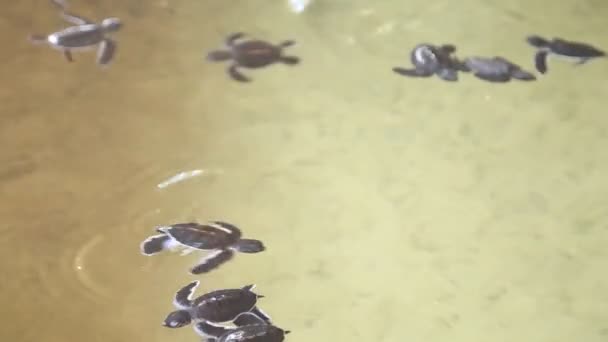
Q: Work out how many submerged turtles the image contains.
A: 8